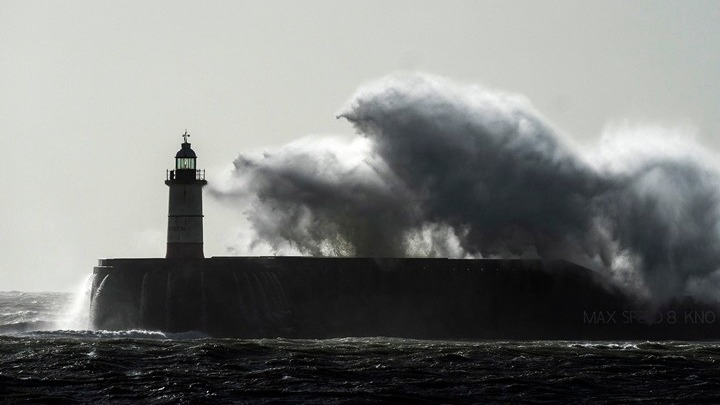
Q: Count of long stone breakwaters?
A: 1